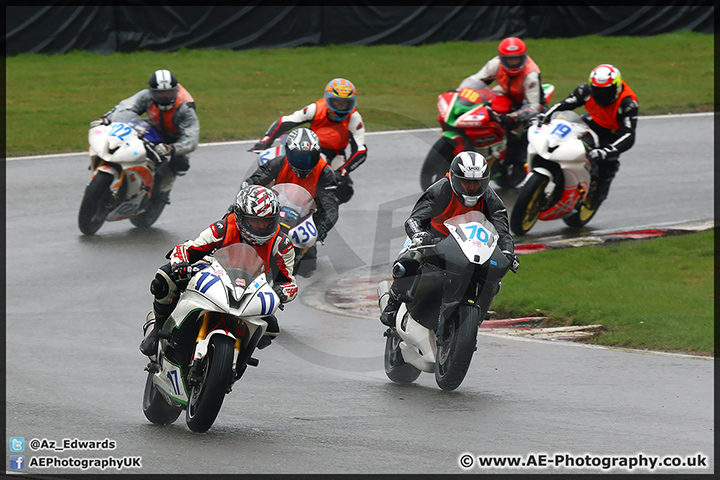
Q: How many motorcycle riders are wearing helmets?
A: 7